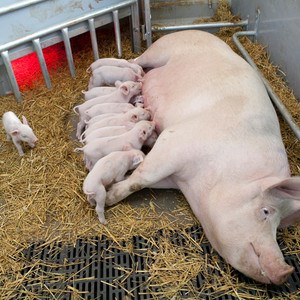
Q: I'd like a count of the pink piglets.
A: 11